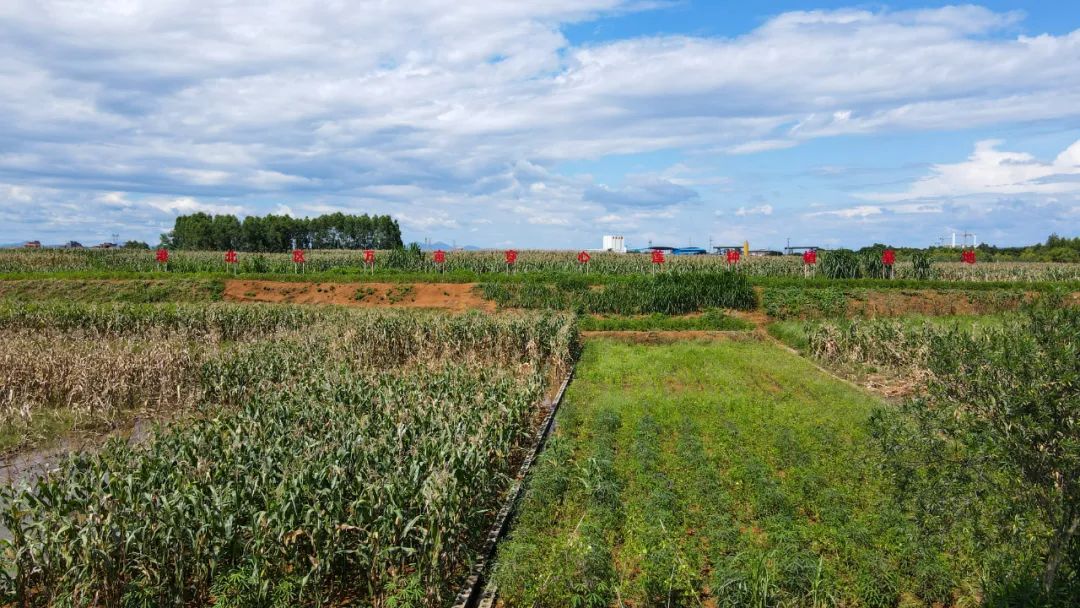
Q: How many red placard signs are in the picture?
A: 12